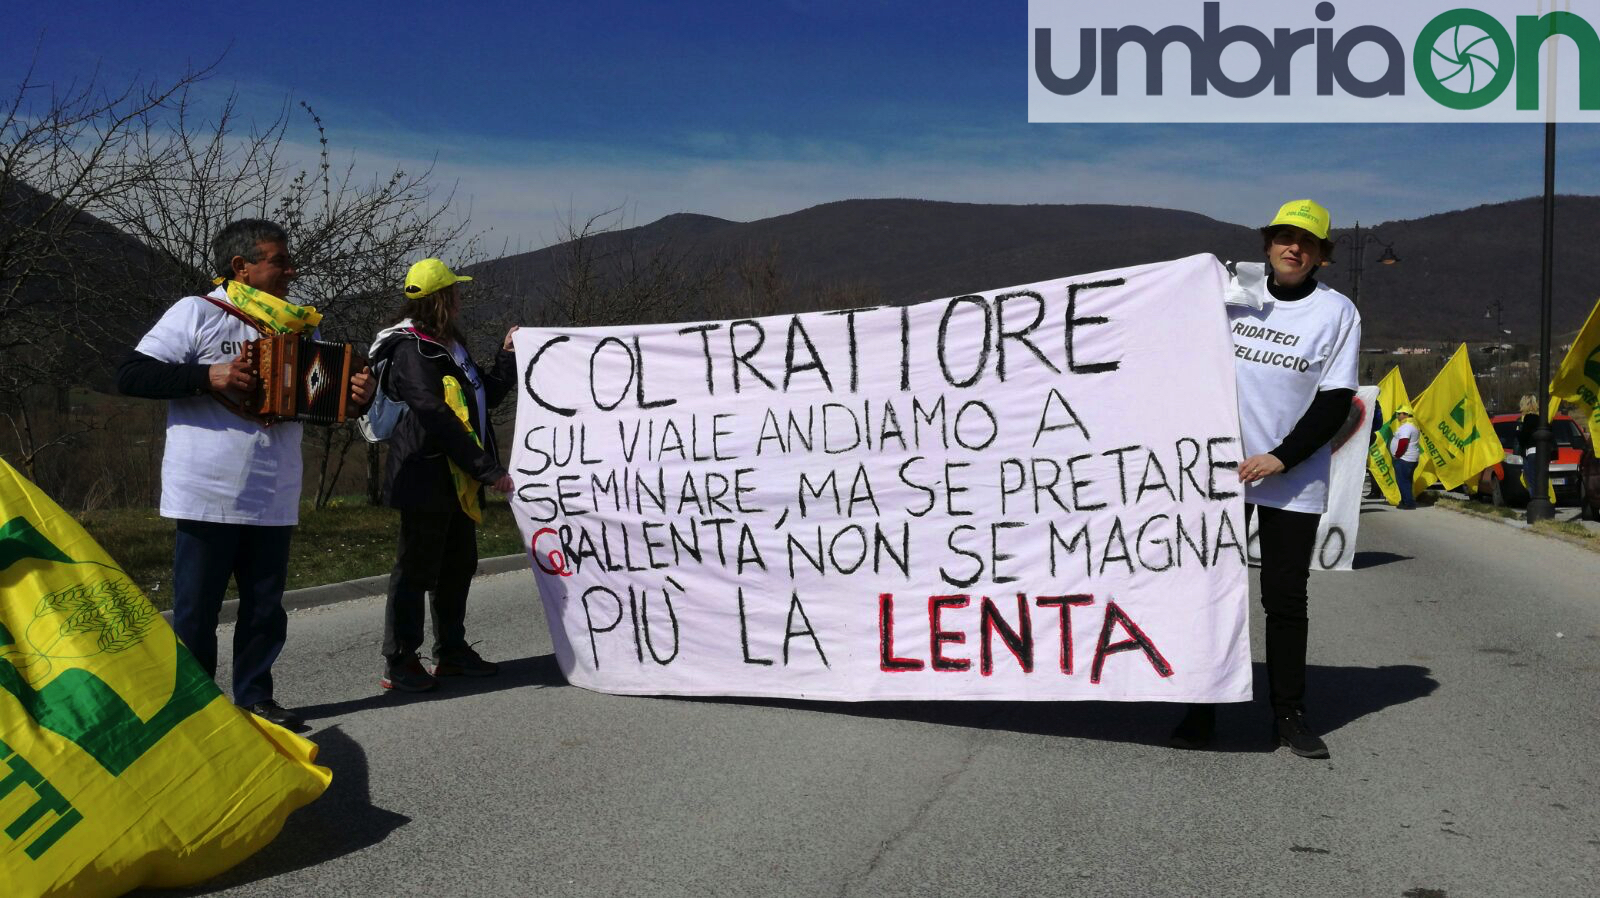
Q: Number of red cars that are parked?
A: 1